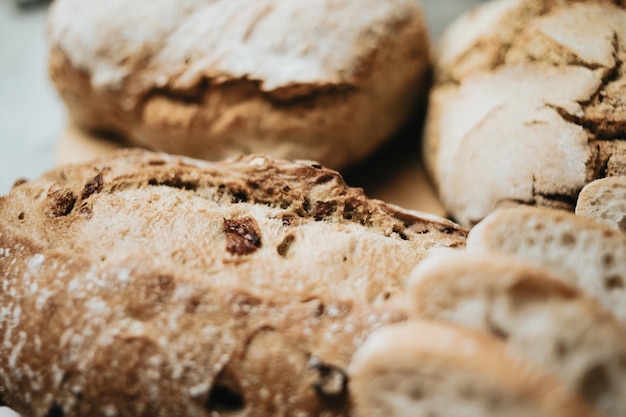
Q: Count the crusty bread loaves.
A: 3